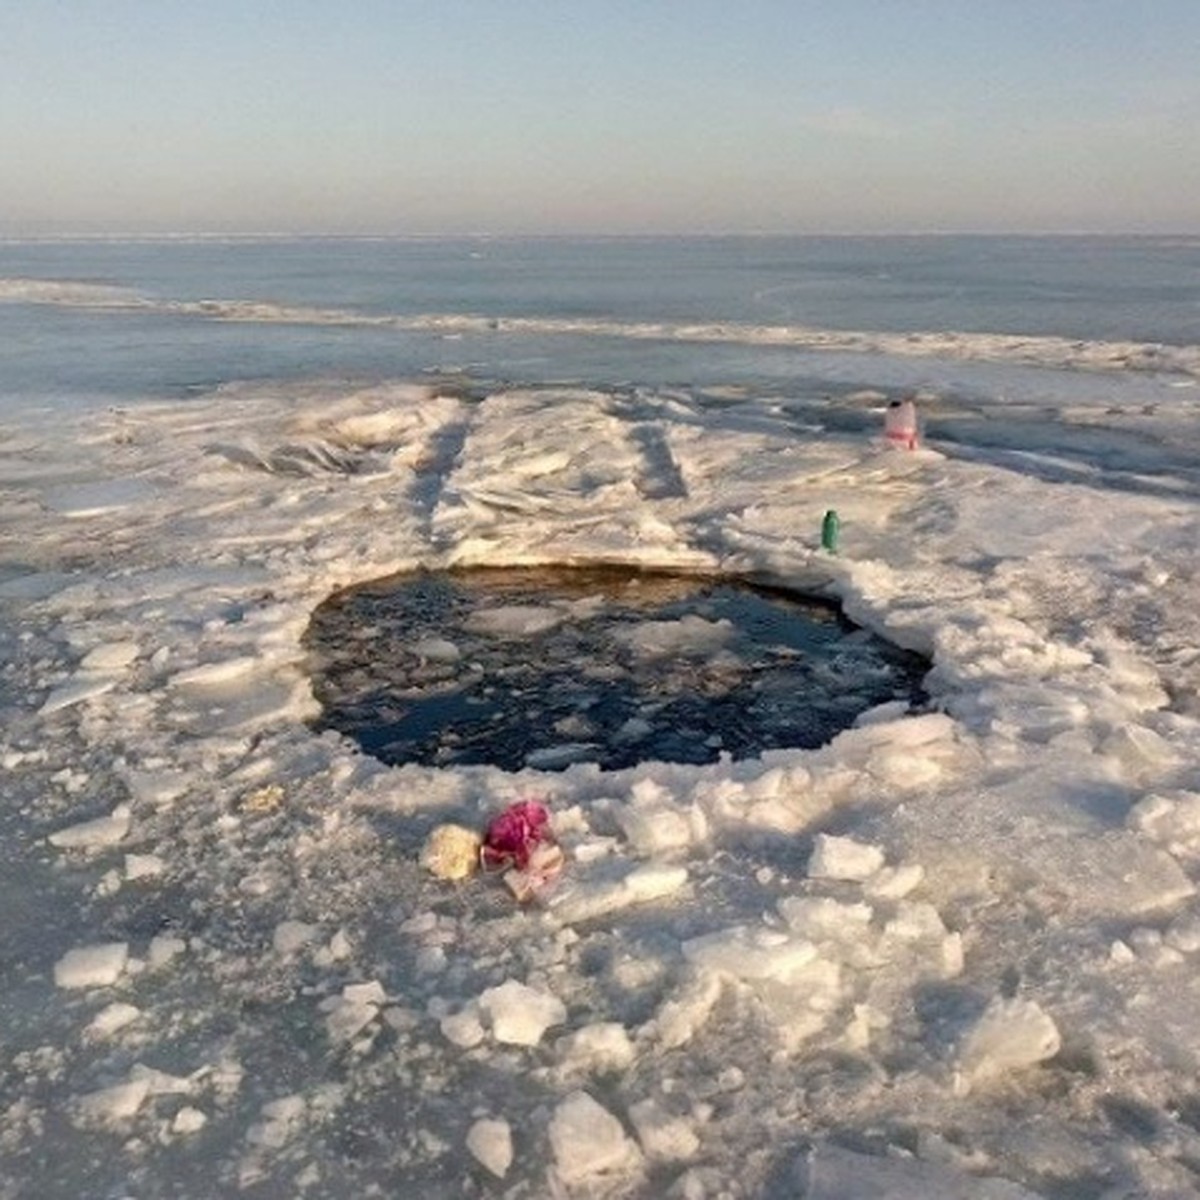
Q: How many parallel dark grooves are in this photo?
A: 2